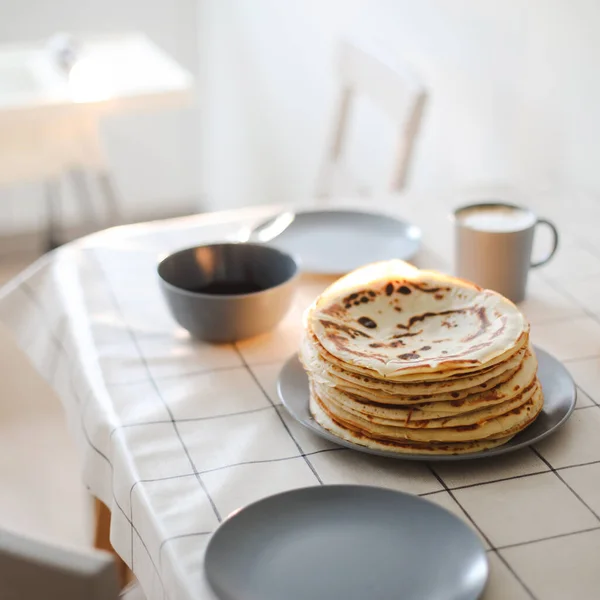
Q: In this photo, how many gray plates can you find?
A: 3